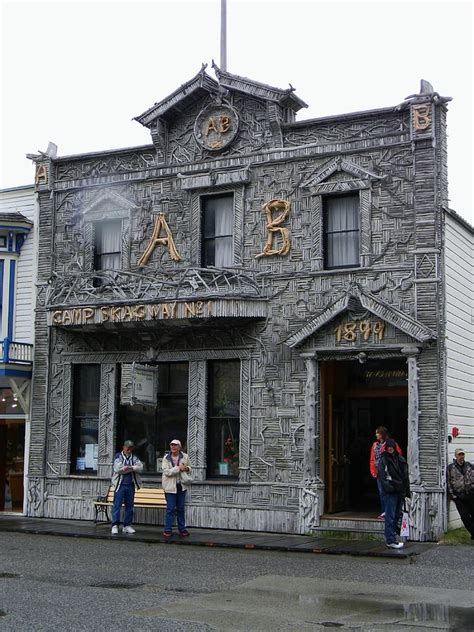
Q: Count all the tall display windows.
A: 3